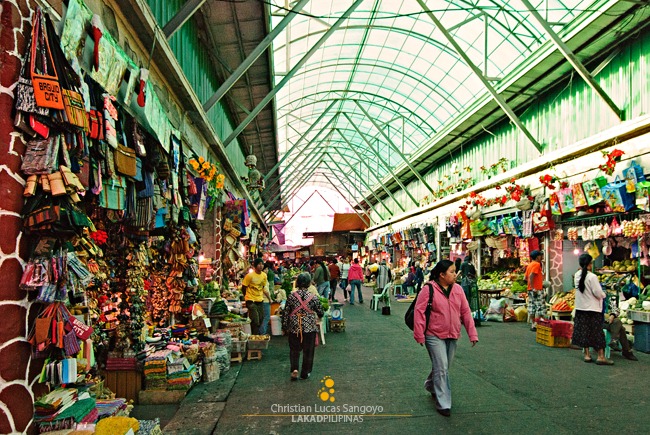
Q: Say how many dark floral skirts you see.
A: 1